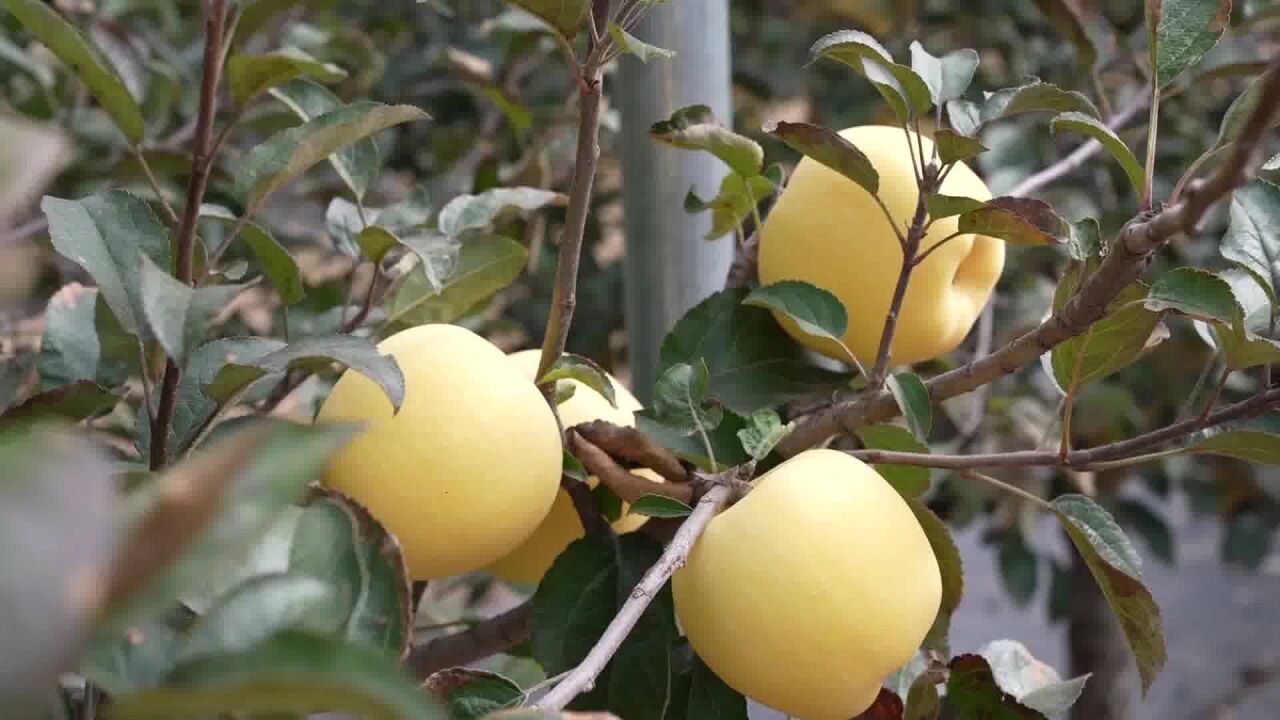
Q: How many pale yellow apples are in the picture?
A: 4